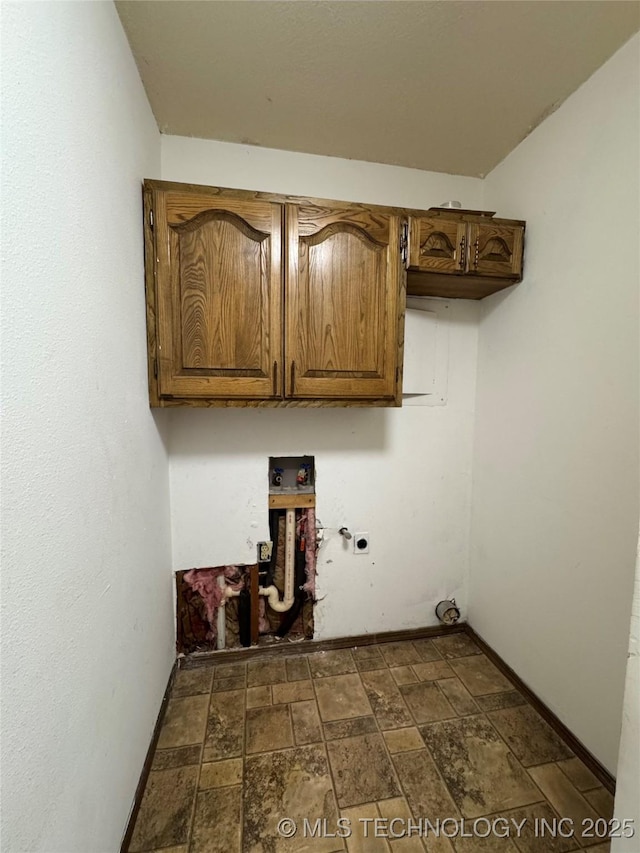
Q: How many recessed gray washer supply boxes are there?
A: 1